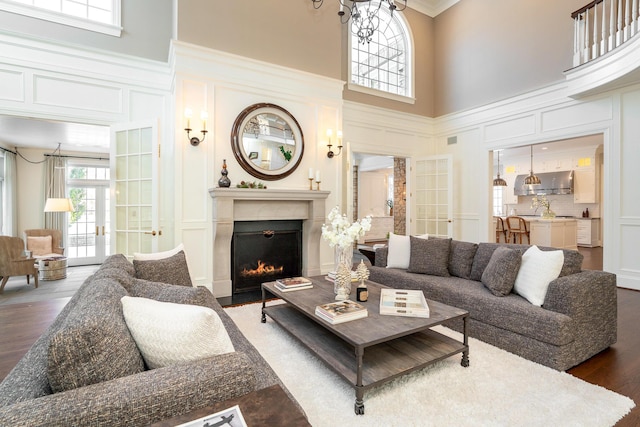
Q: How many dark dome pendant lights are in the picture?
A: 2